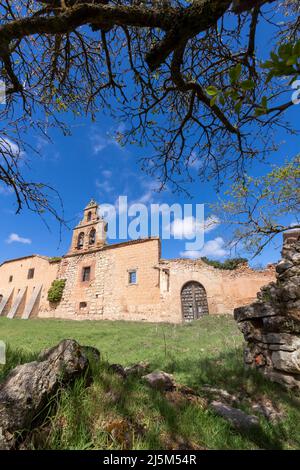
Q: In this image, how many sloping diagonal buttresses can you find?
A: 3